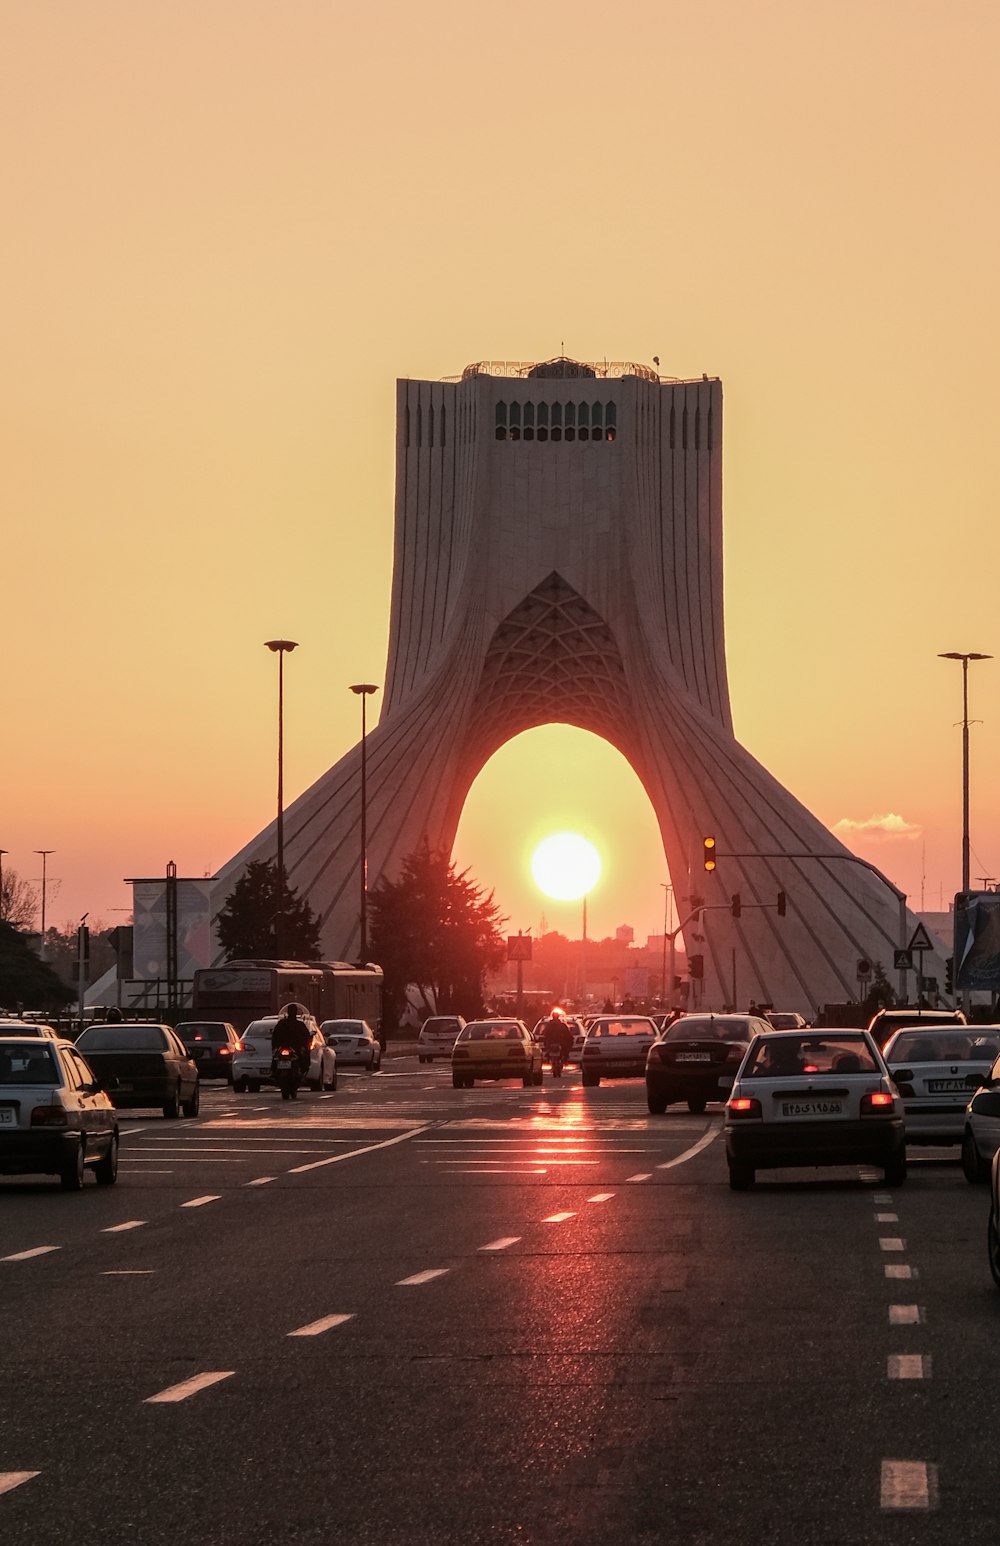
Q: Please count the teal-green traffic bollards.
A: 0